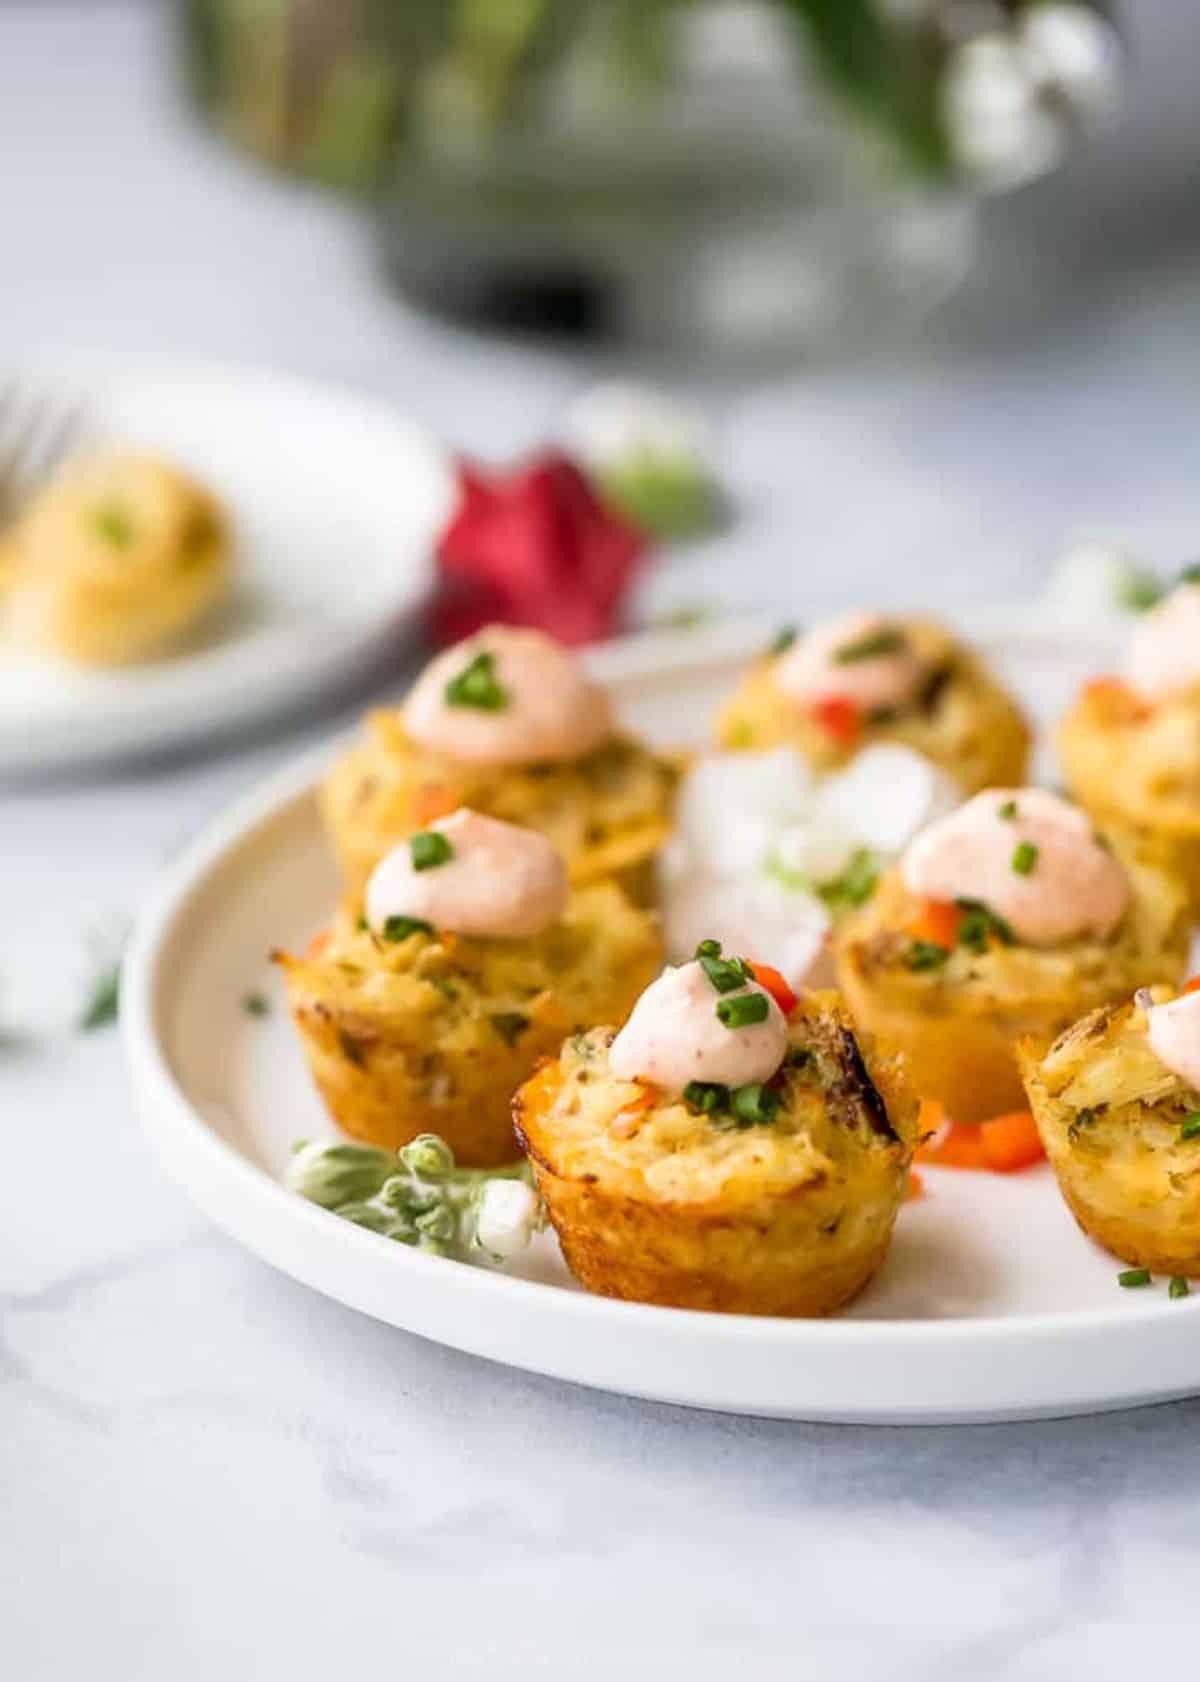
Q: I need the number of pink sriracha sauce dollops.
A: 7